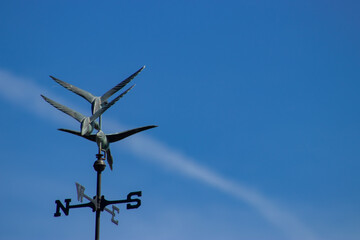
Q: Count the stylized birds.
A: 3